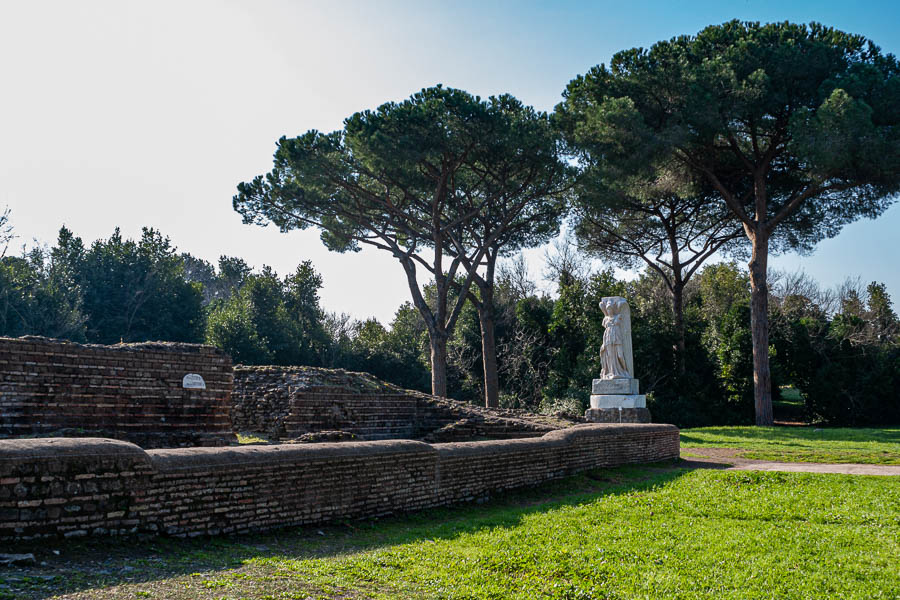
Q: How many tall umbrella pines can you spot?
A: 4